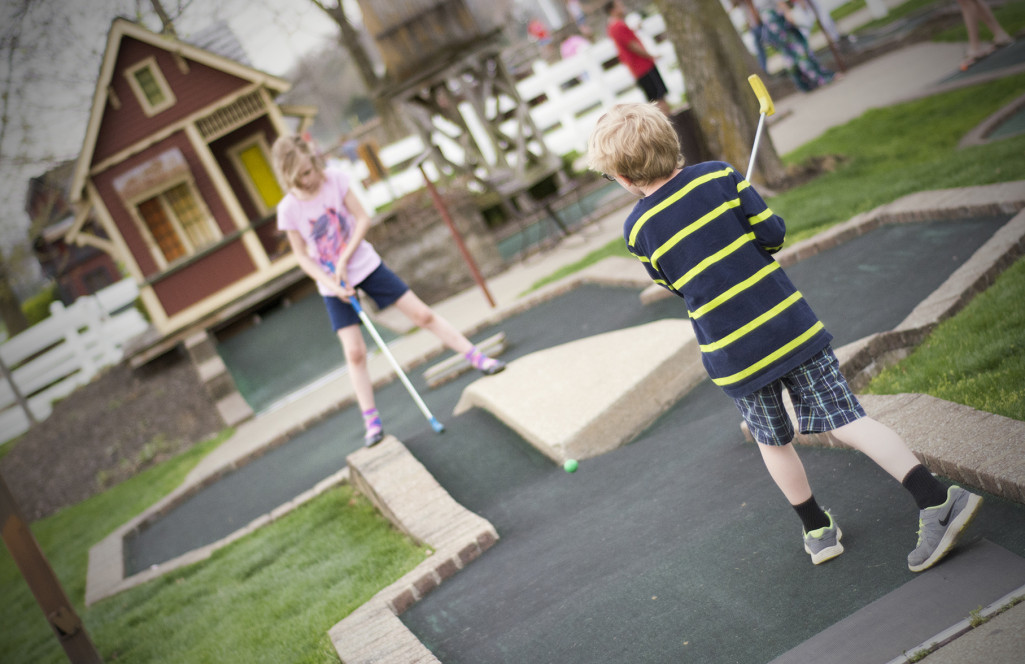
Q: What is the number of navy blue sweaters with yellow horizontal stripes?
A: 1